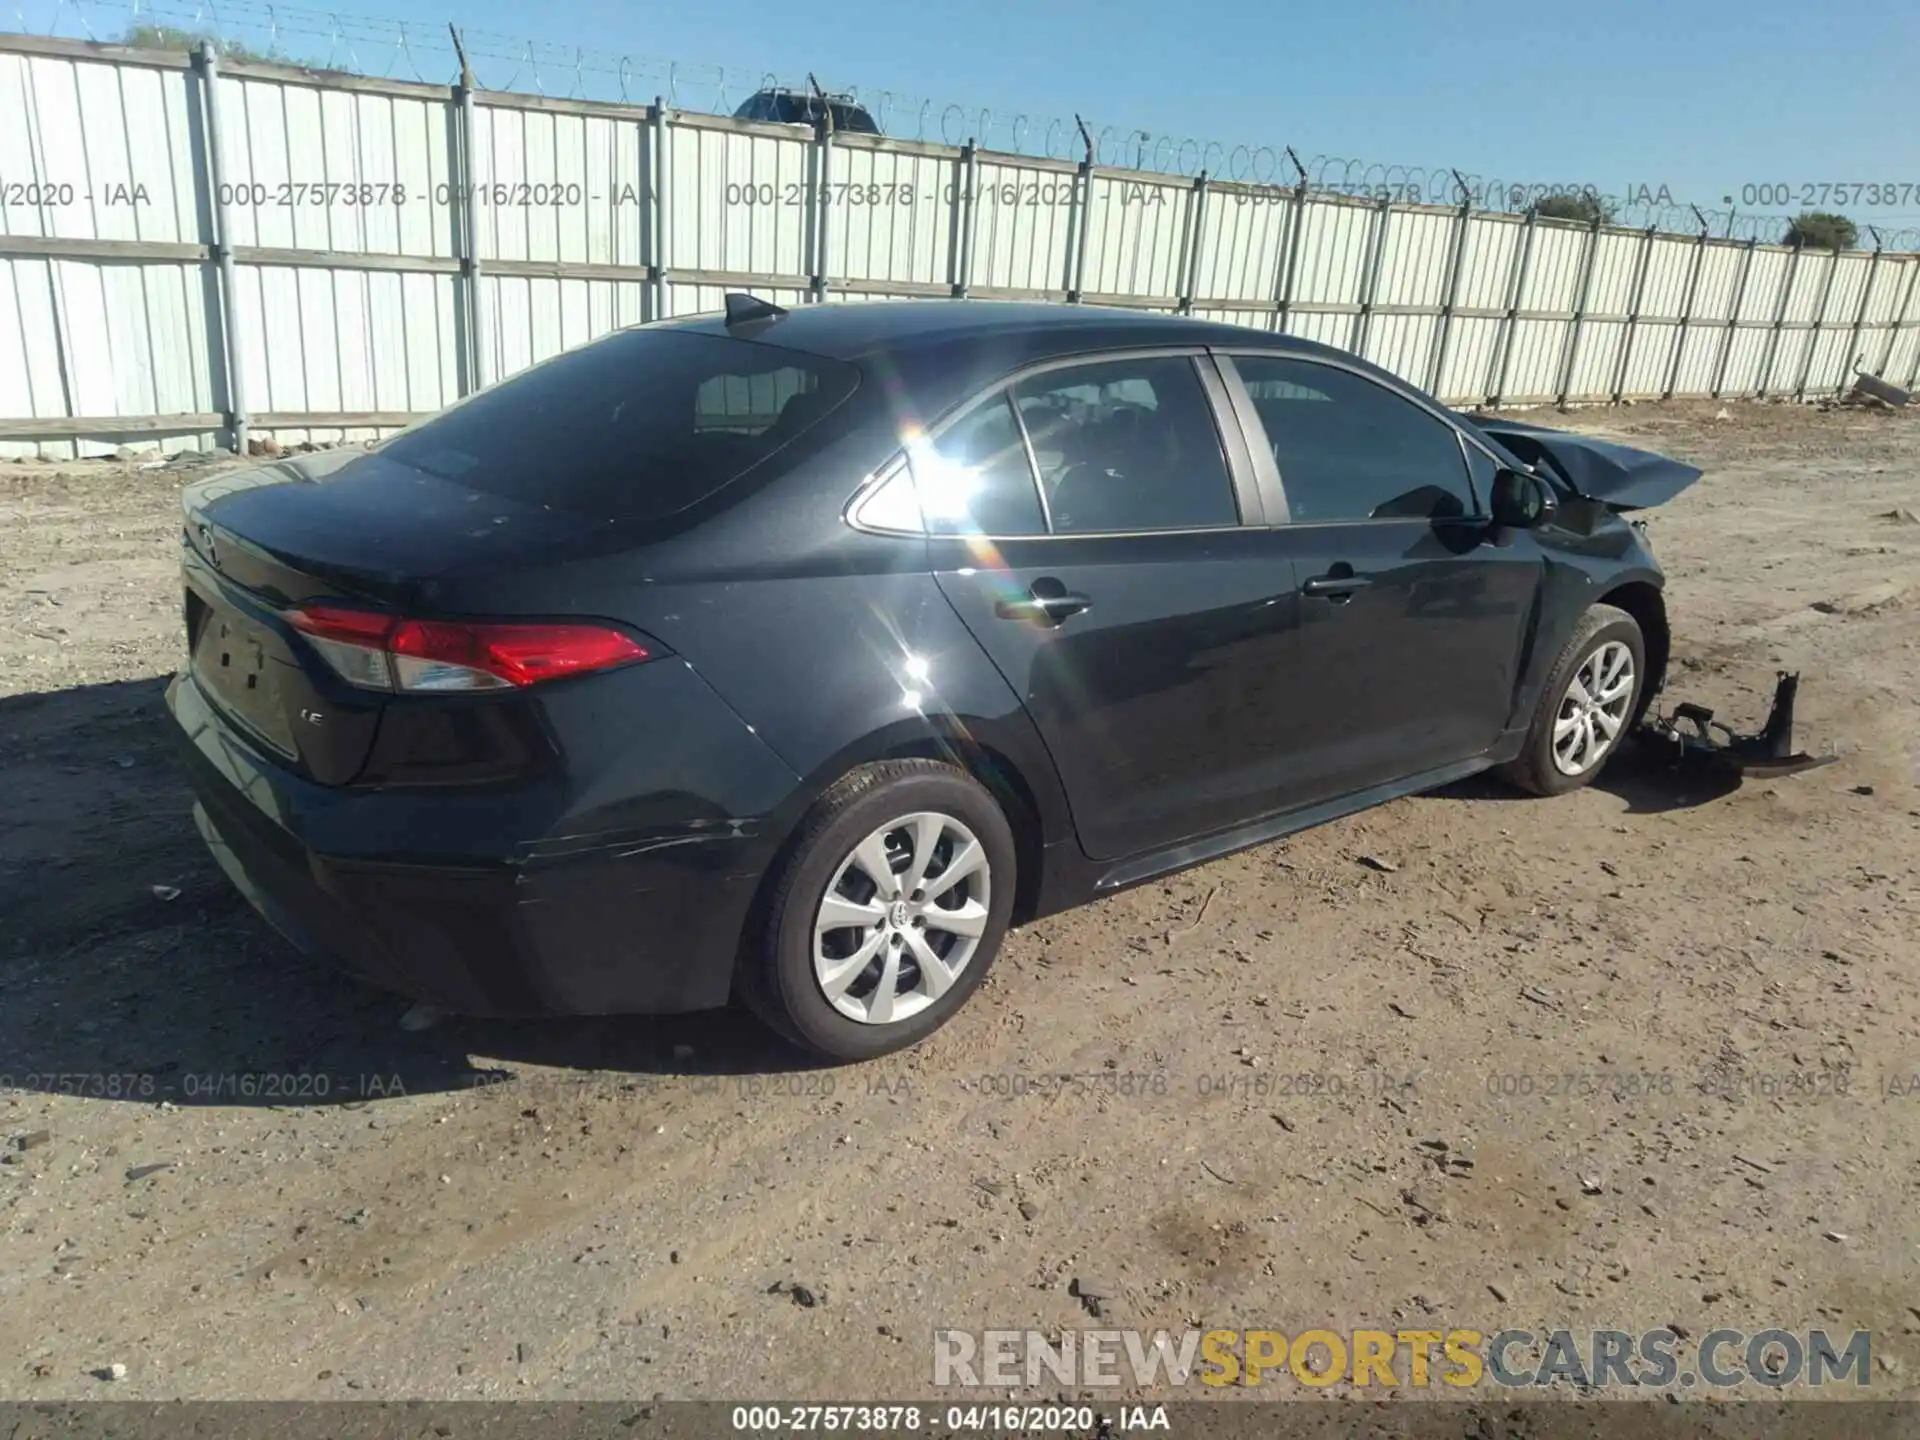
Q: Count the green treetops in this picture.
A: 3